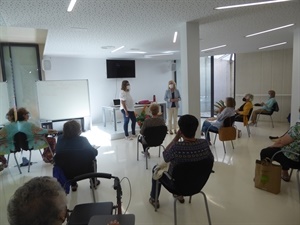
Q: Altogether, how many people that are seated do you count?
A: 9